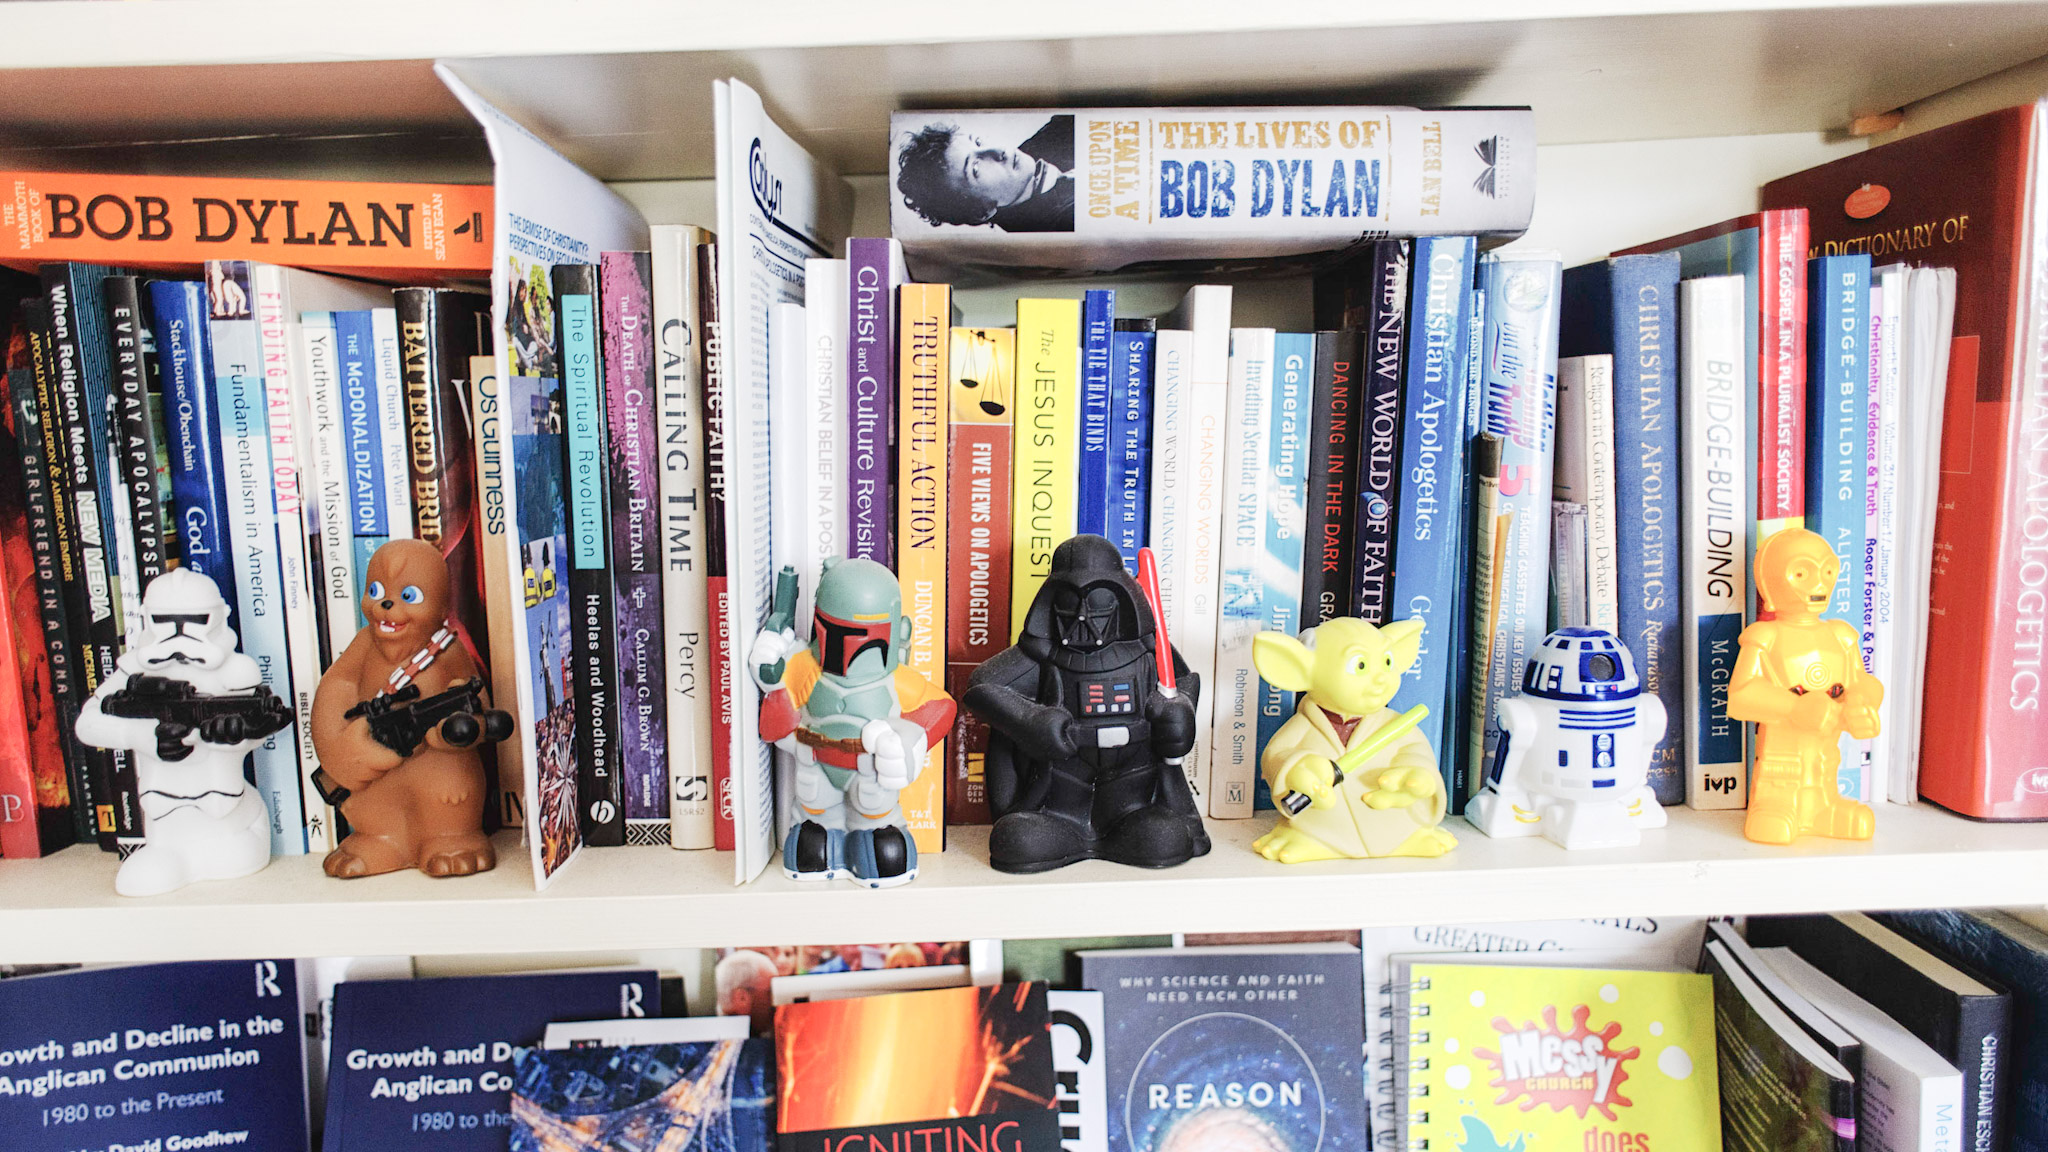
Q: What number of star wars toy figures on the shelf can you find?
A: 7